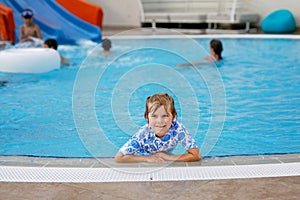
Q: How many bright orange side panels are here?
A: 2